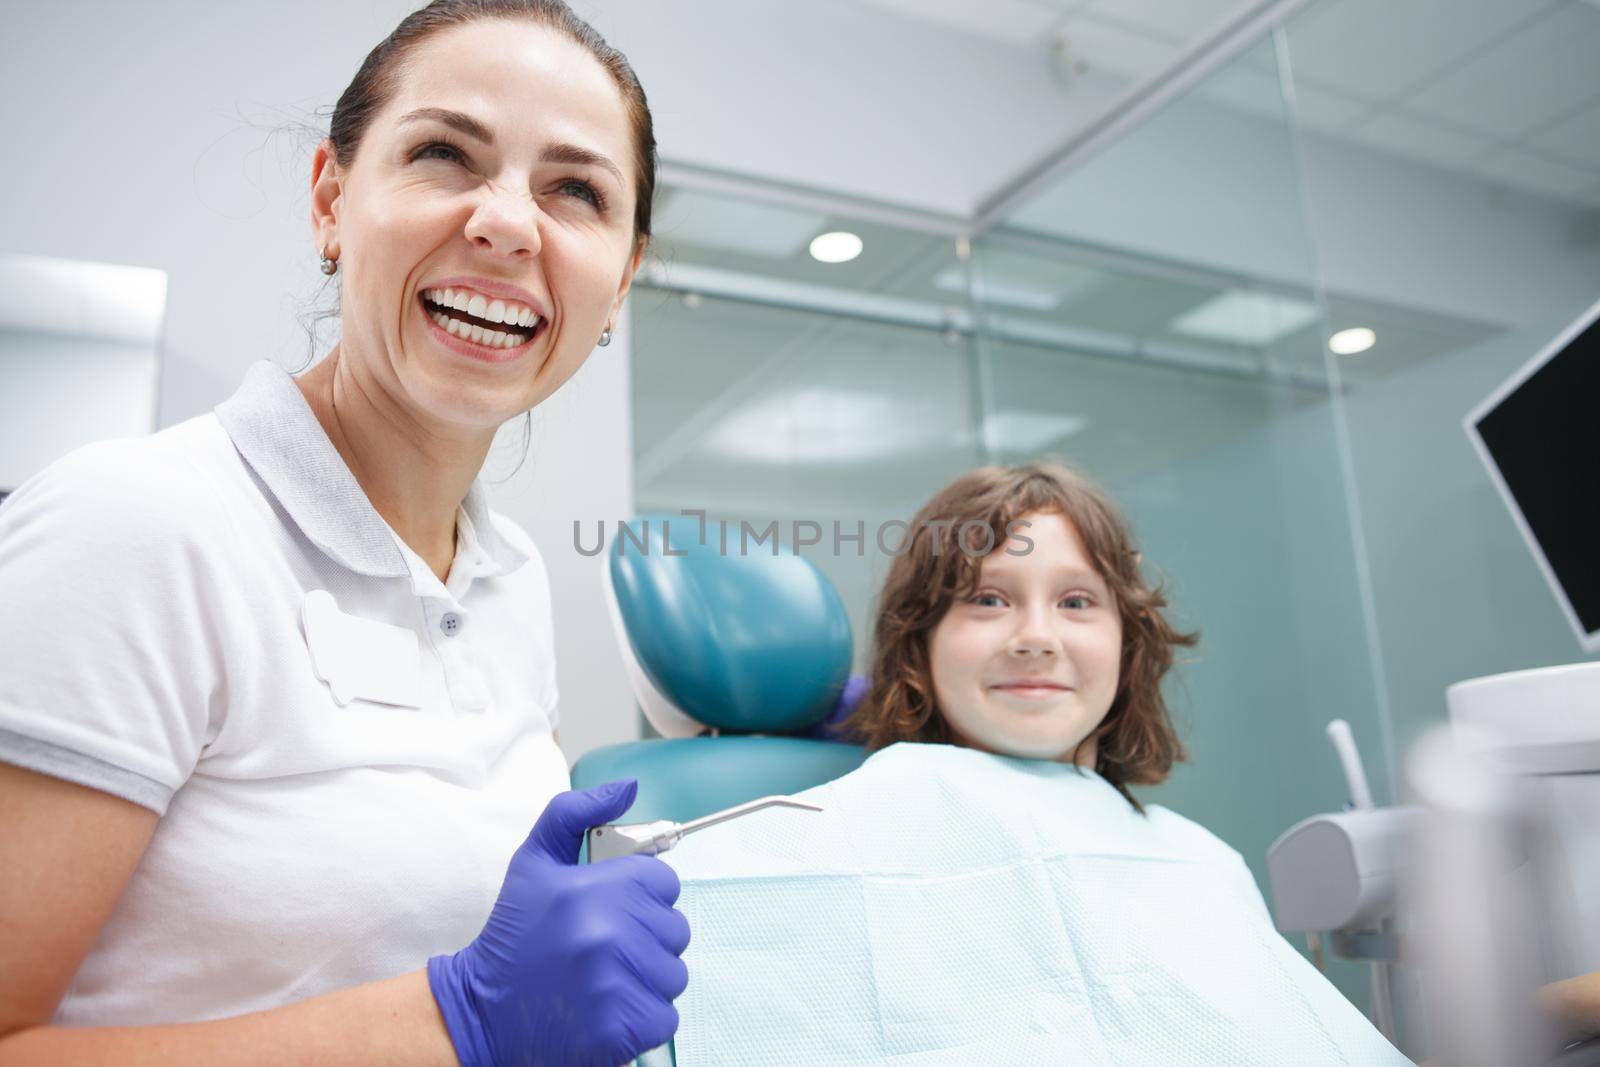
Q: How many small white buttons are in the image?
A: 1